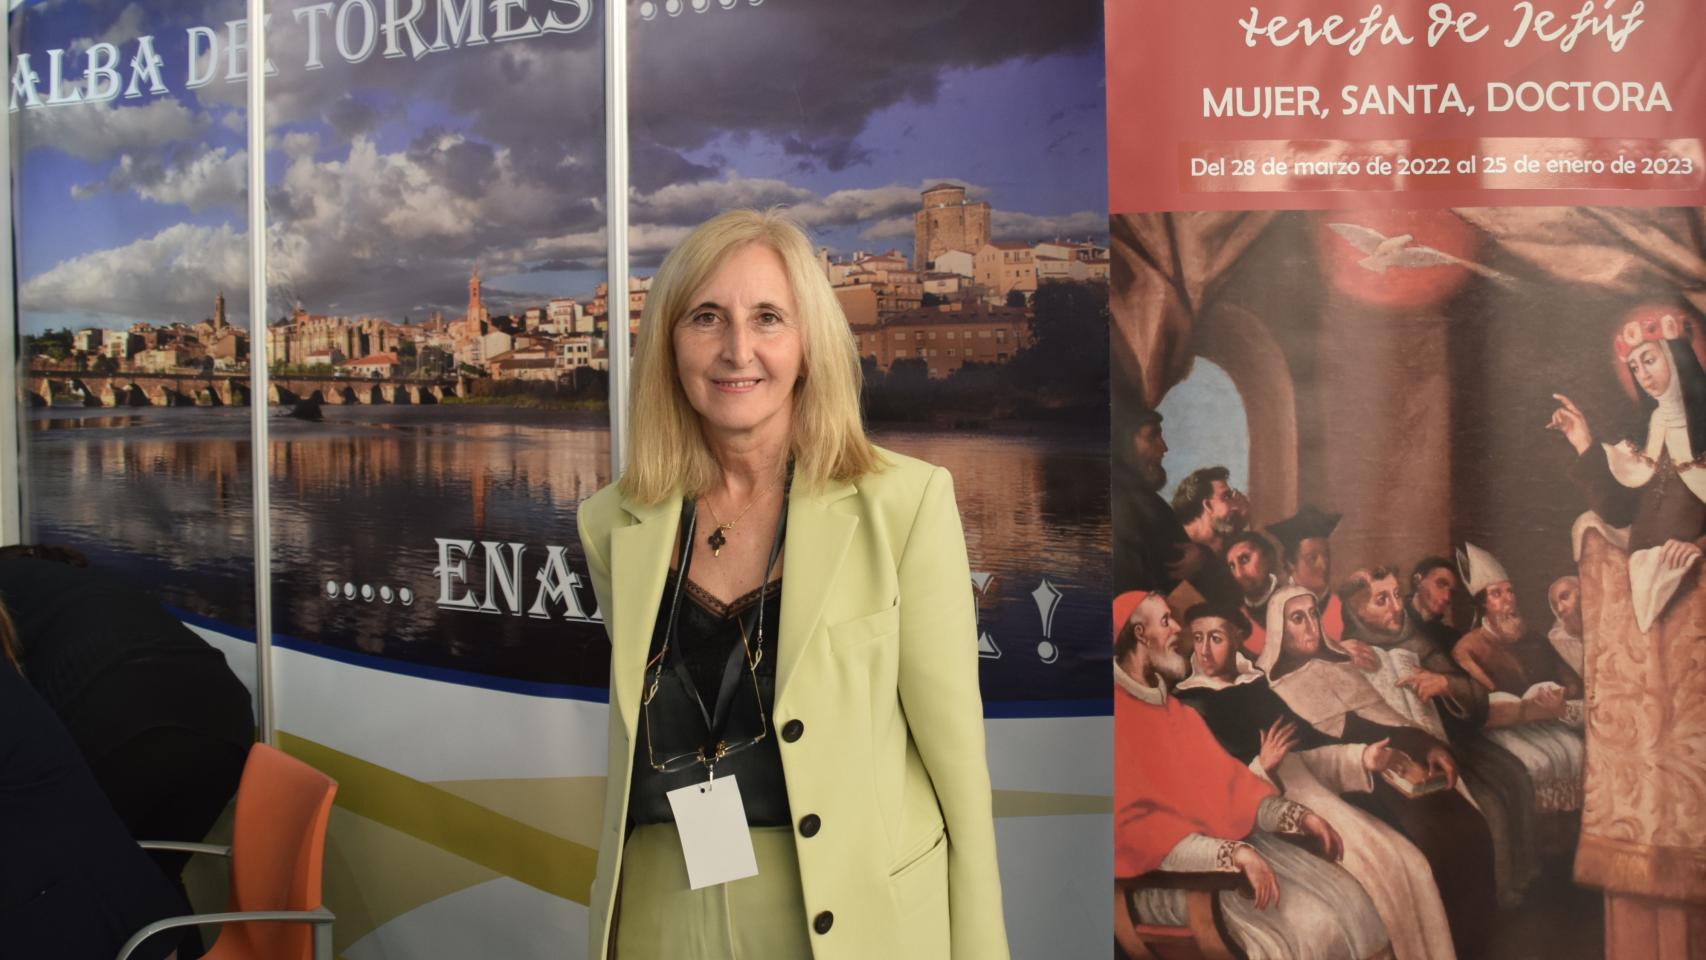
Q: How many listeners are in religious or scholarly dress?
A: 11